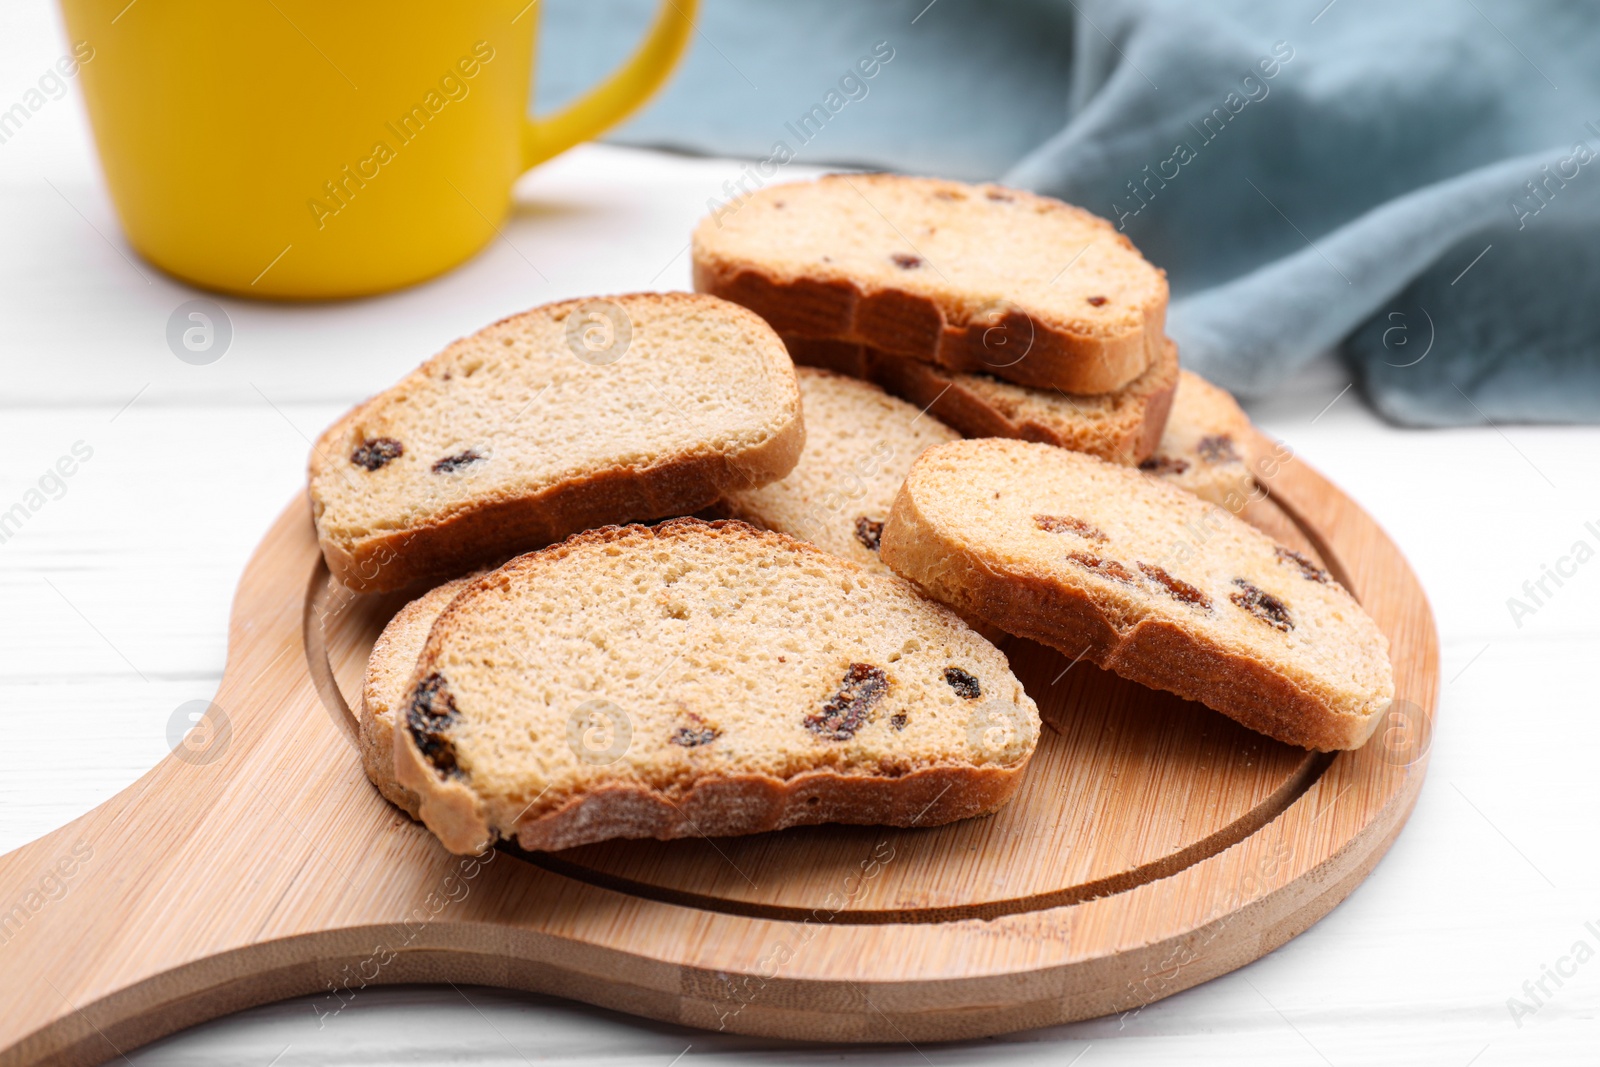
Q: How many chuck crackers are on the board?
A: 8